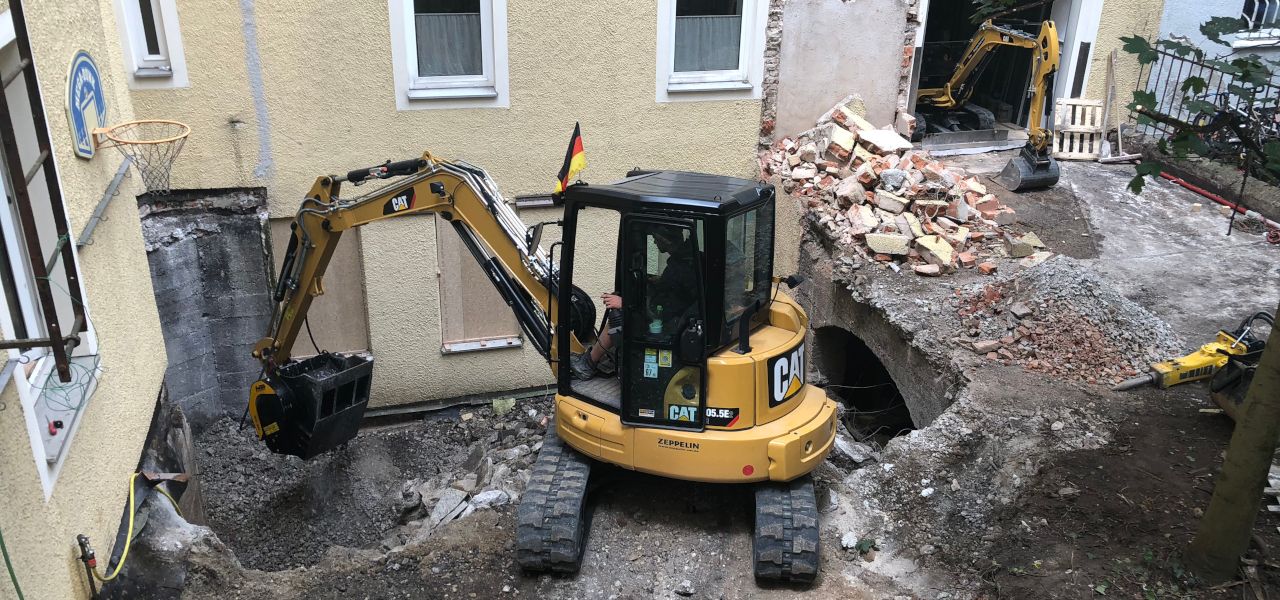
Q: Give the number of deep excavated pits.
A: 2